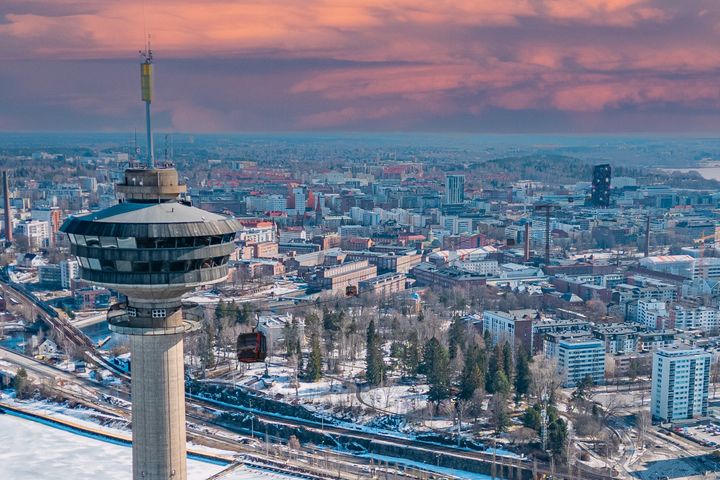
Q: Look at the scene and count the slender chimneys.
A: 4